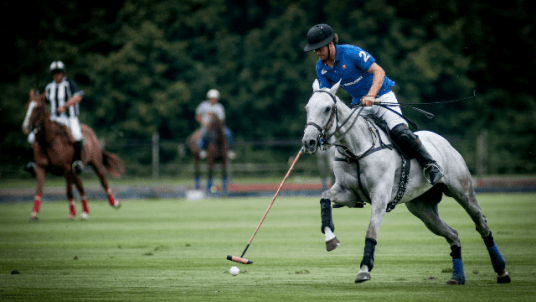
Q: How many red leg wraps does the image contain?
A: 4